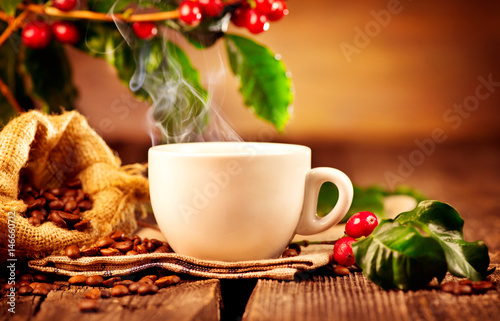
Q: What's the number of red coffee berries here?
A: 12